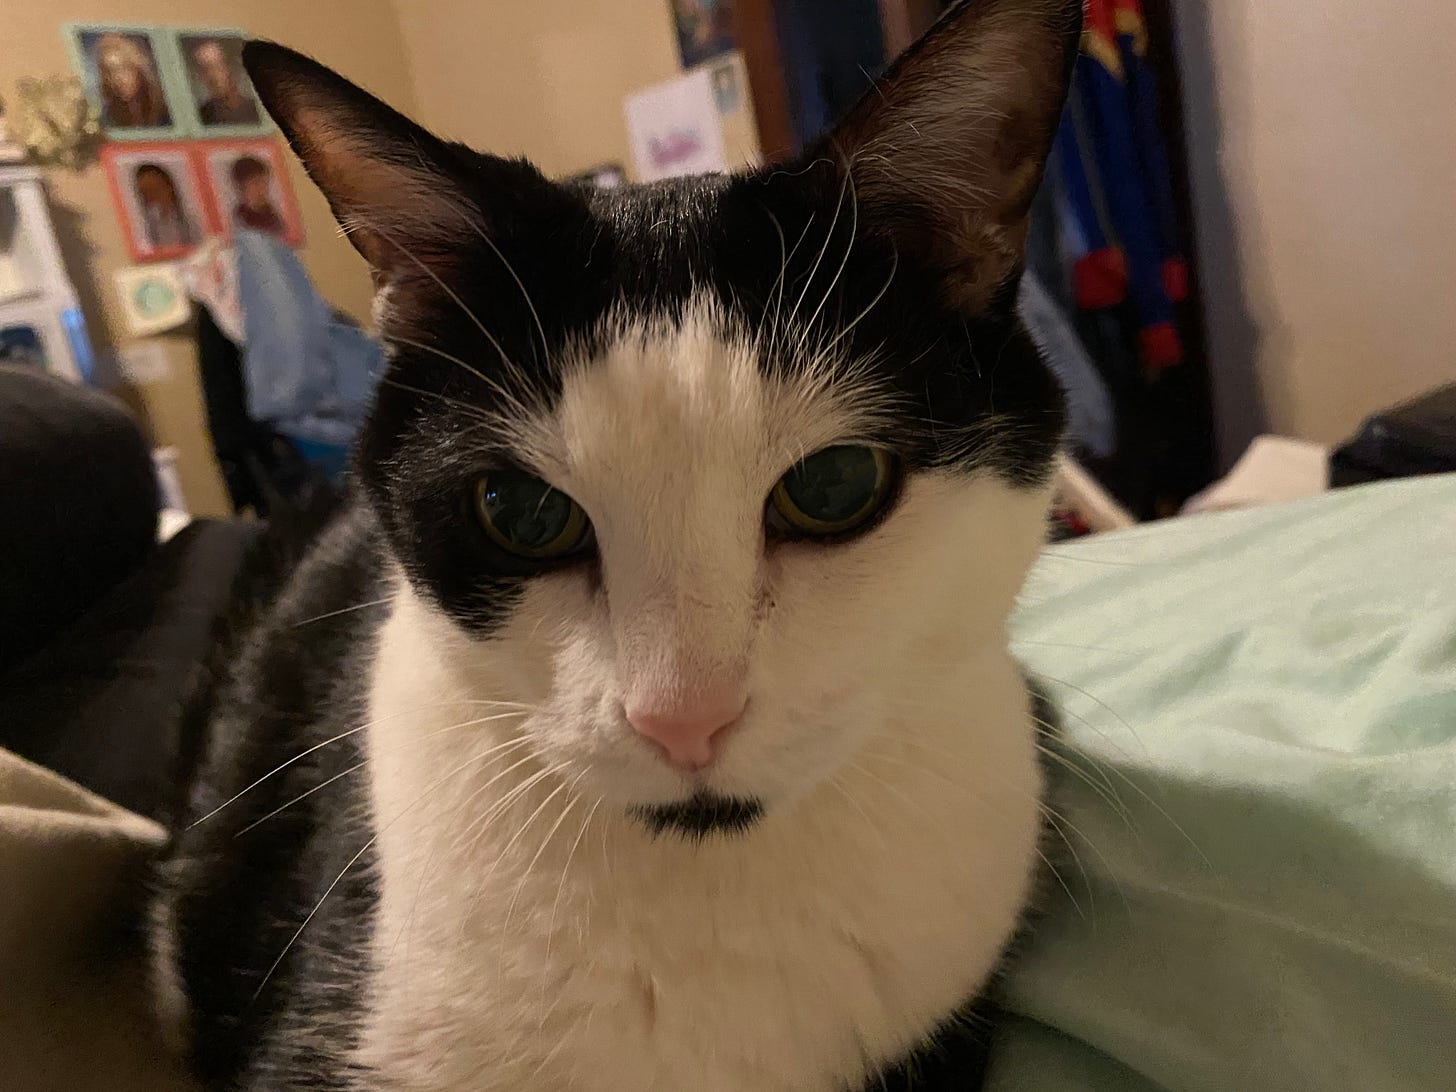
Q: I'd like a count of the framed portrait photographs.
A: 4